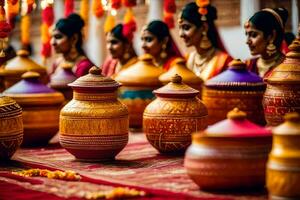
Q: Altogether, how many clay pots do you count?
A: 12